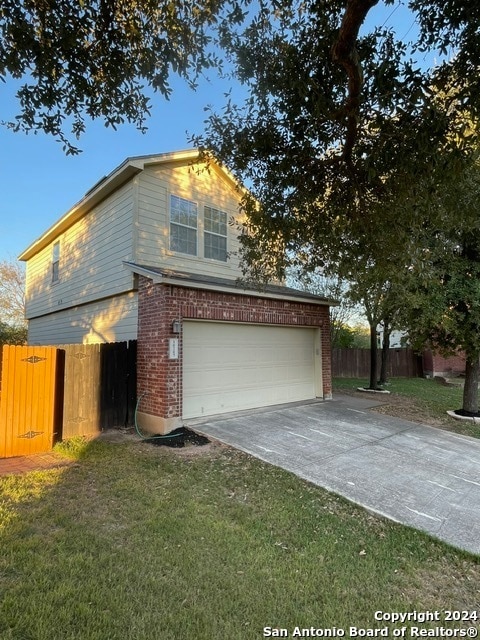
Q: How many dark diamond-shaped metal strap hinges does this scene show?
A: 4